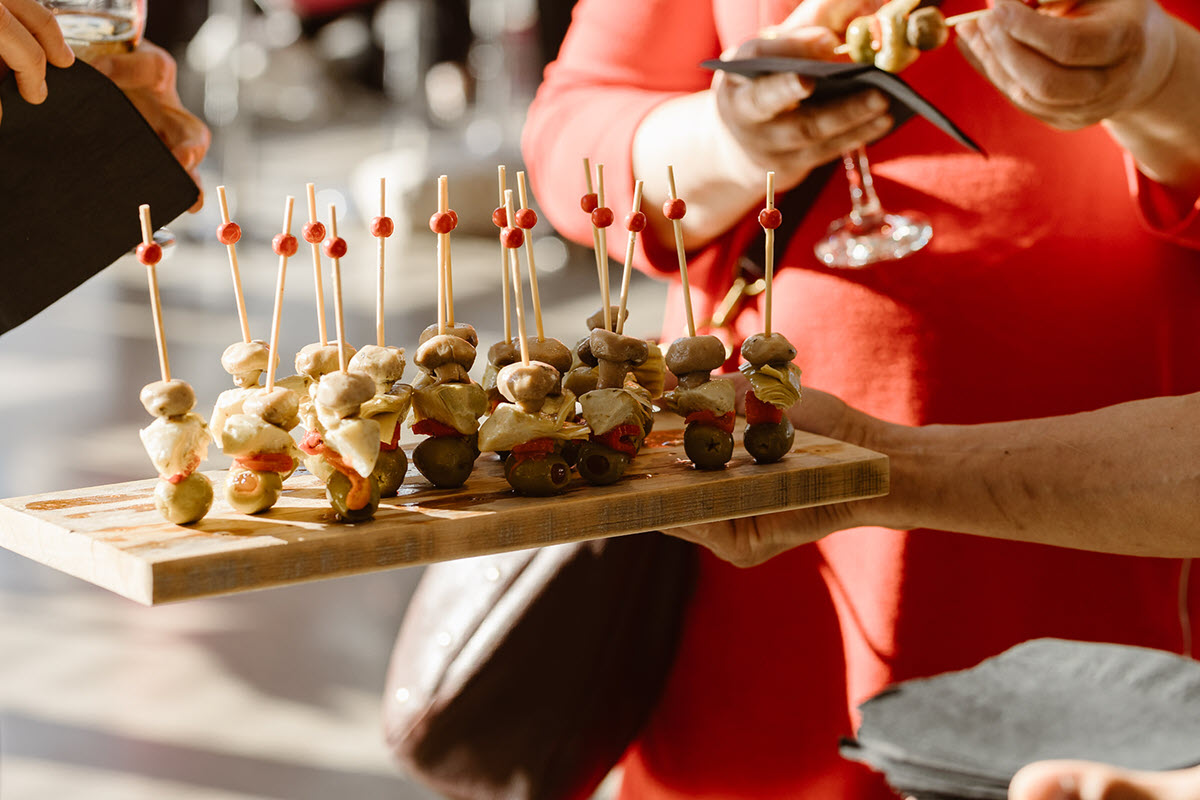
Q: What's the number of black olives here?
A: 0